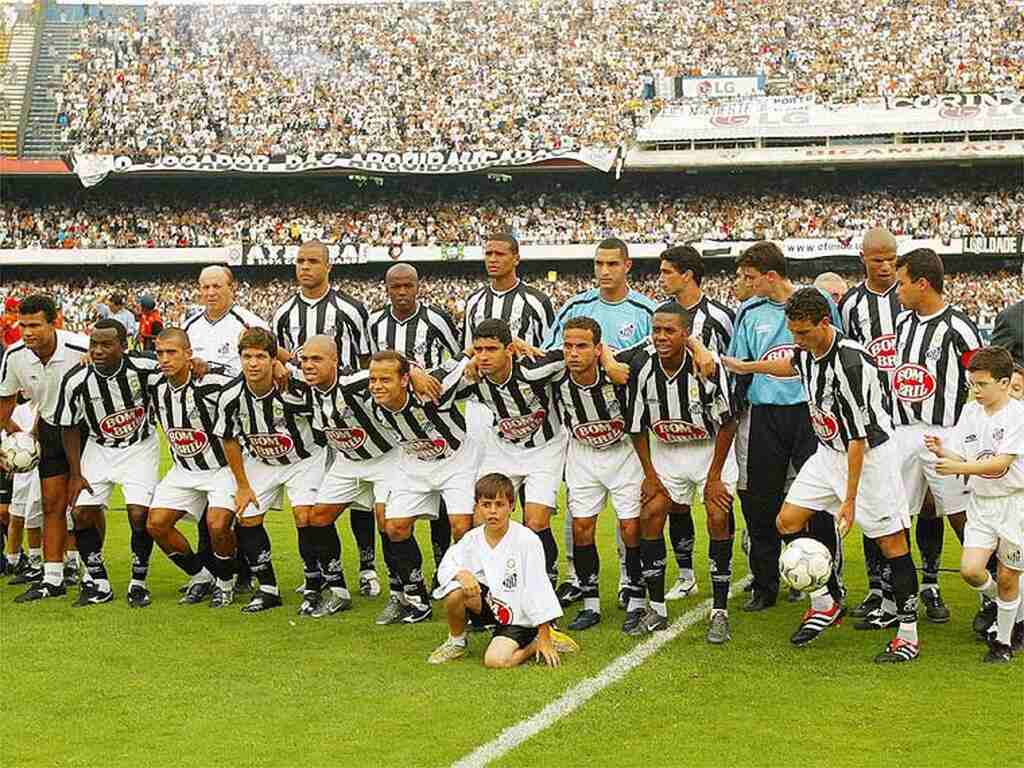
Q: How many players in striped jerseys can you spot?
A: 15